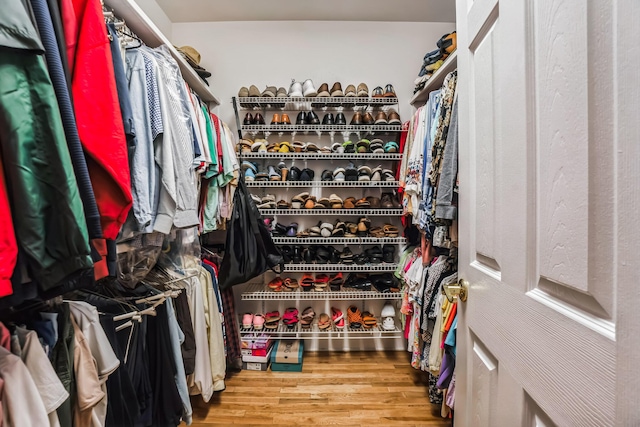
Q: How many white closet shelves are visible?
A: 11